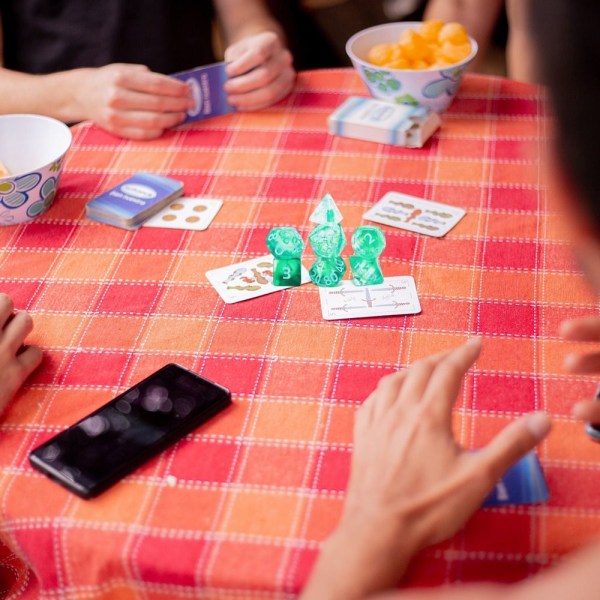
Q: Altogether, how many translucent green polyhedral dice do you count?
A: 7